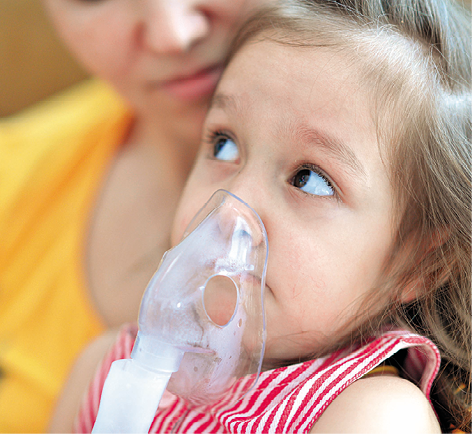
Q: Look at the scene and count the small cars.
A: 0